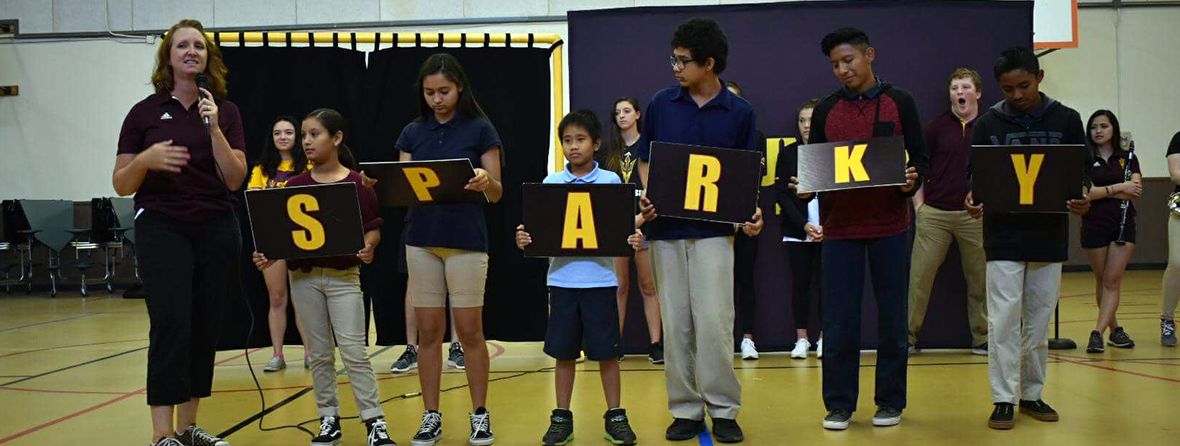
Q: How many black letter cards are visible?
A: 6